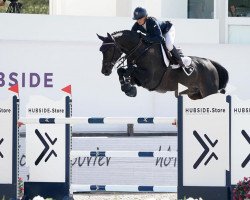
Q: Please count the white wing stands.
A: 4